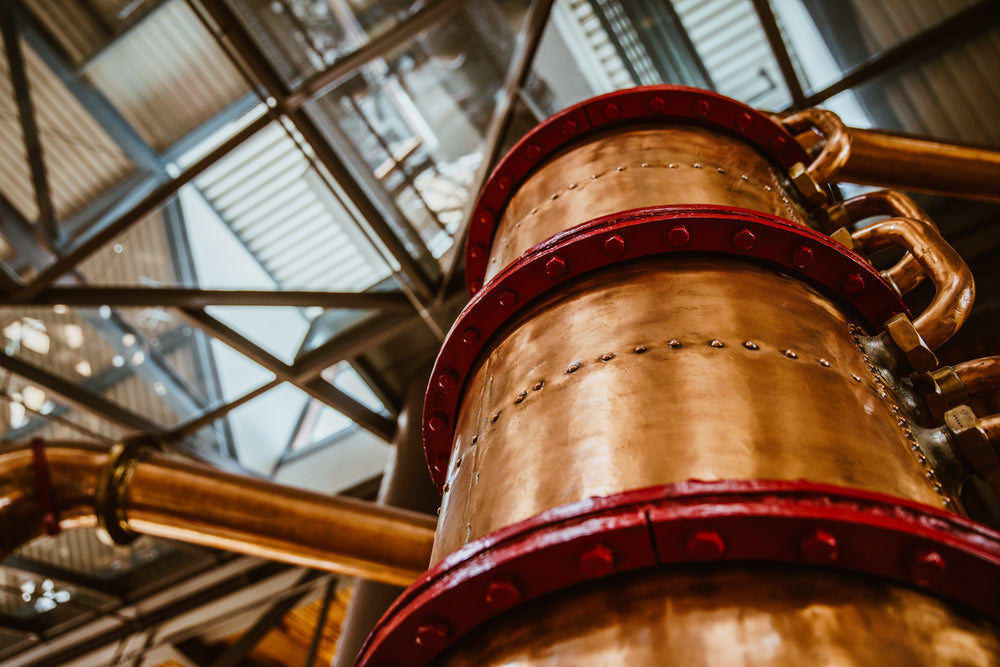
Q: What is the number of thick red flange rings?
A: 3